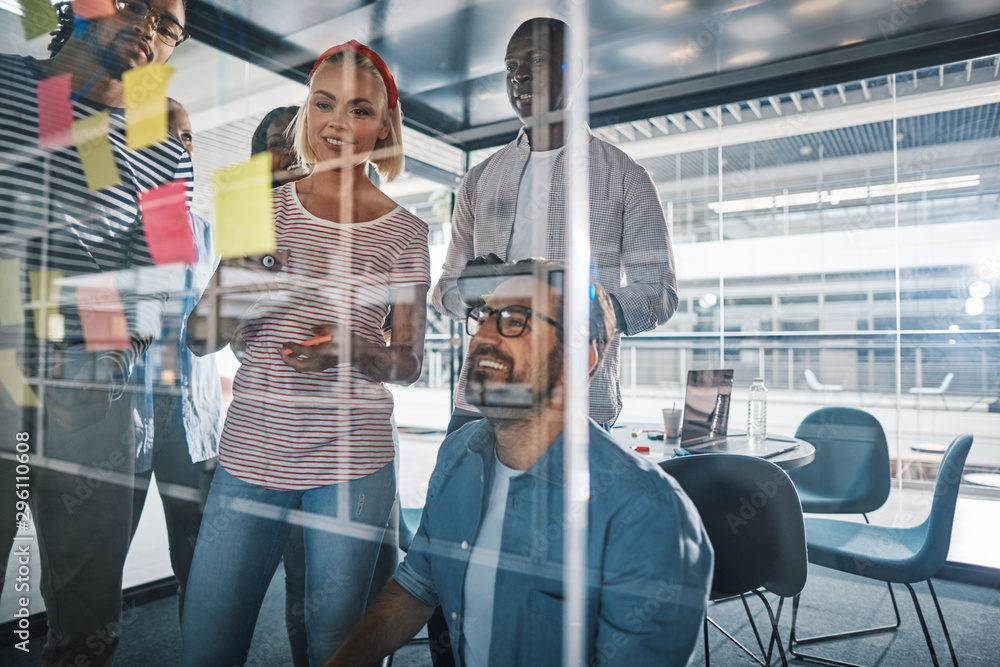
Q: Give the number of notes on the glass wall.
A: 11